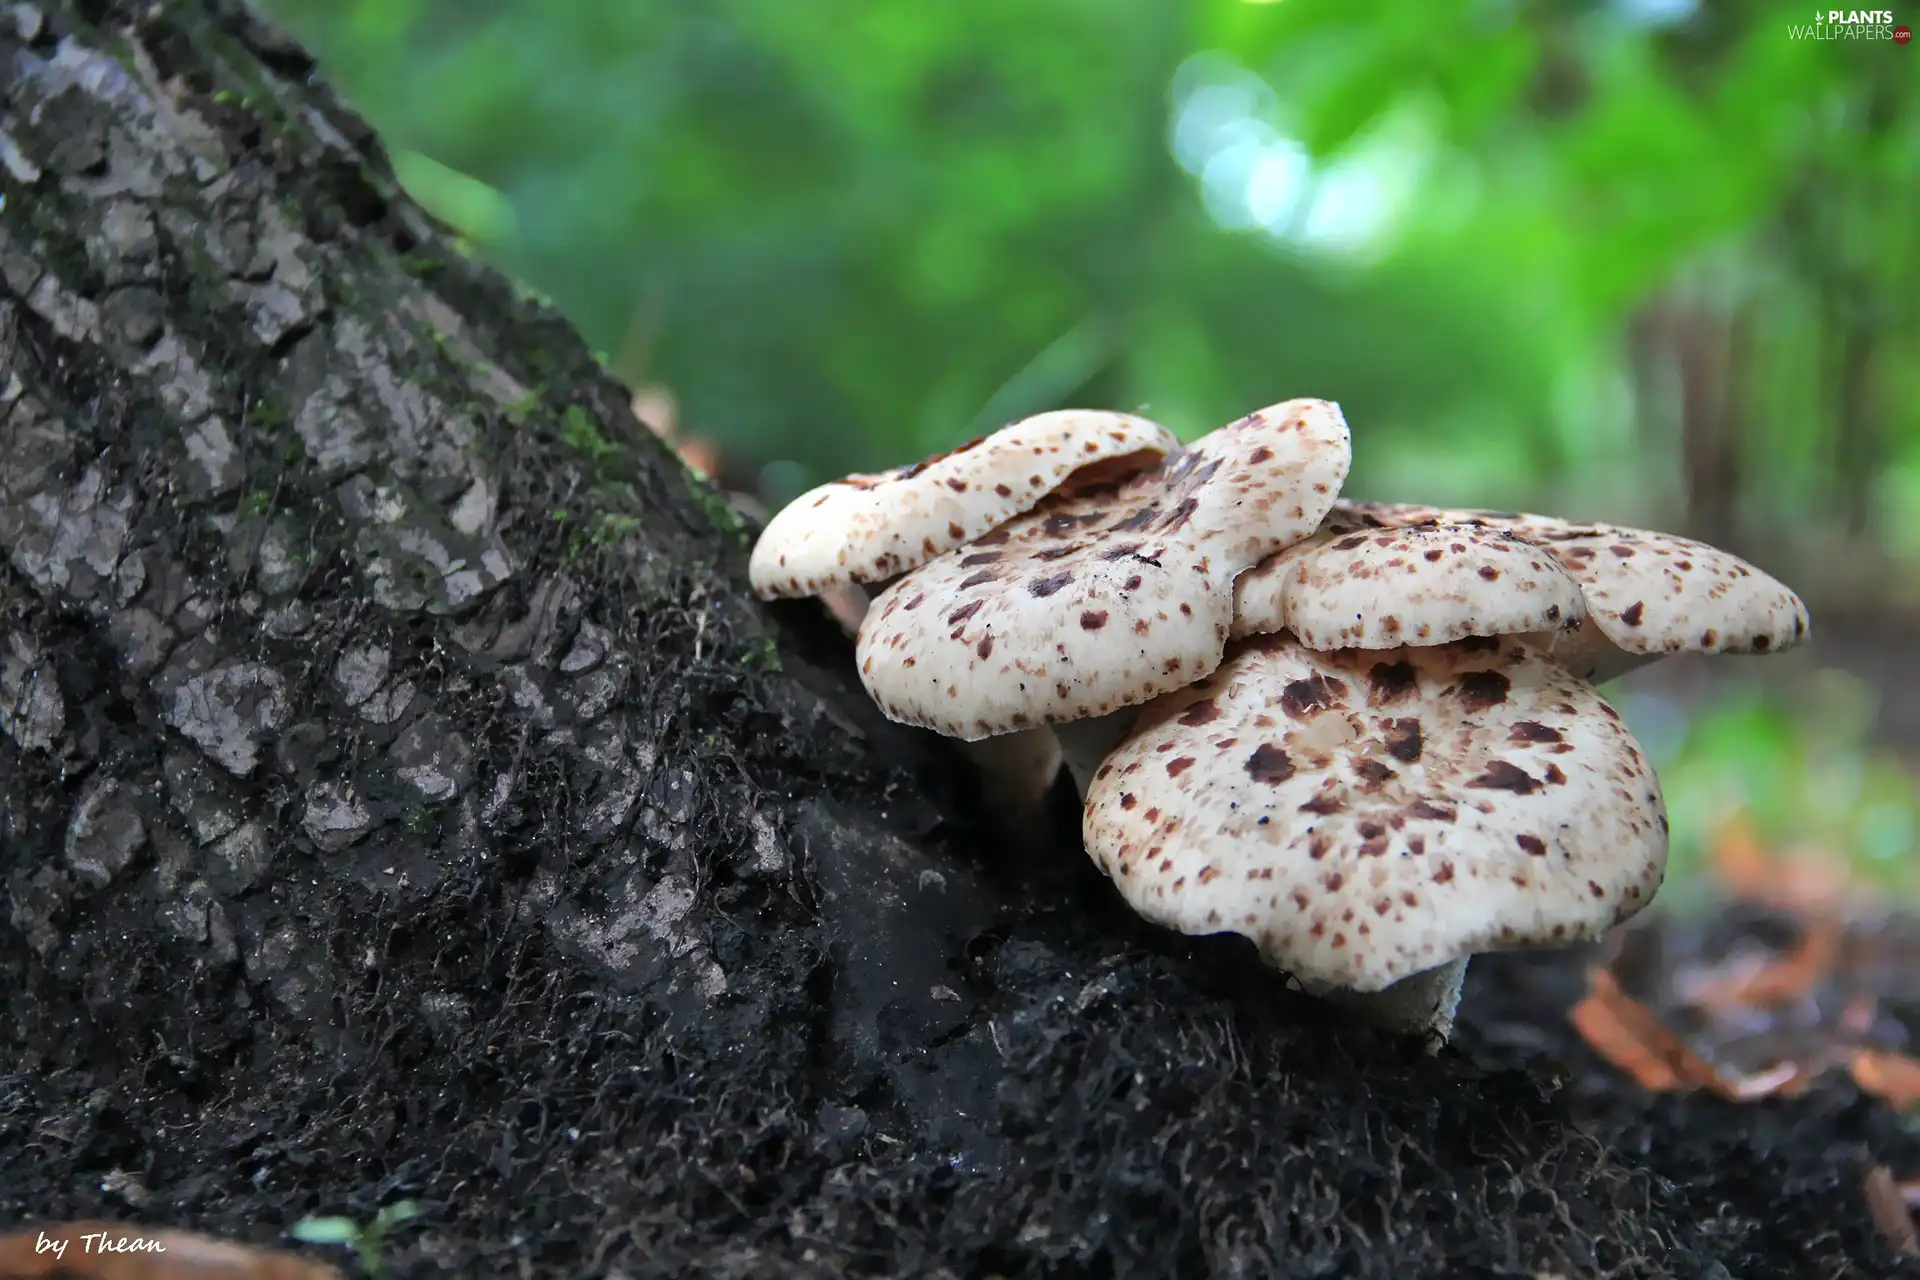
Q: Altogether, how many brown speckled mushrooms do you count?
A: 5